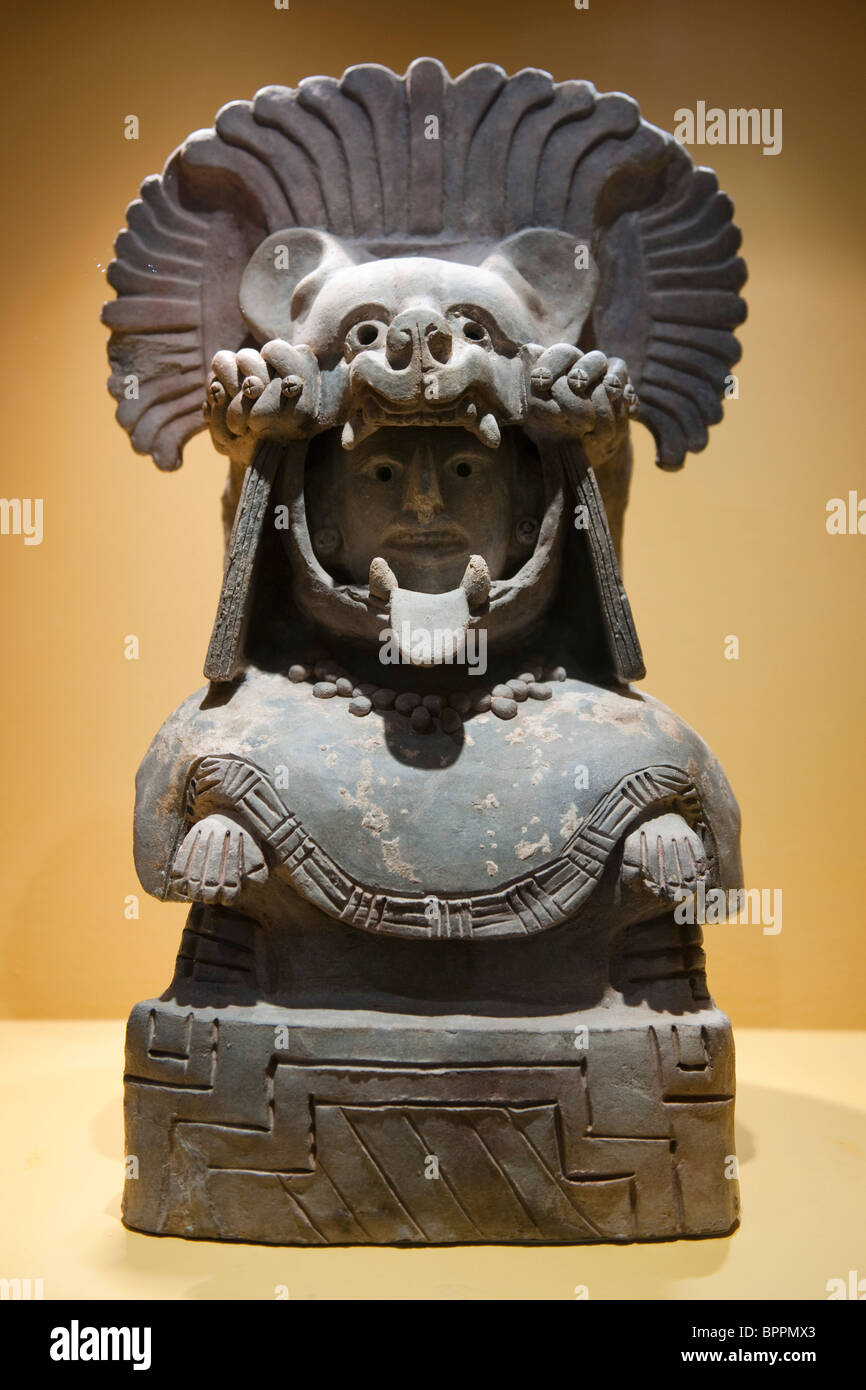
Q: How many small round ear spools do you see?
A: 2